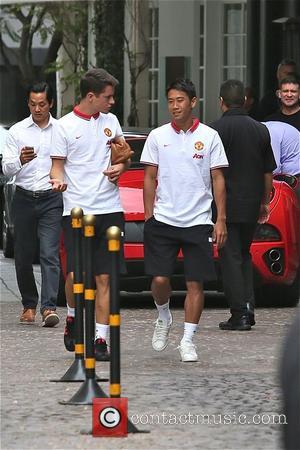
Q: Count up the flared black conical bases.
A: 3